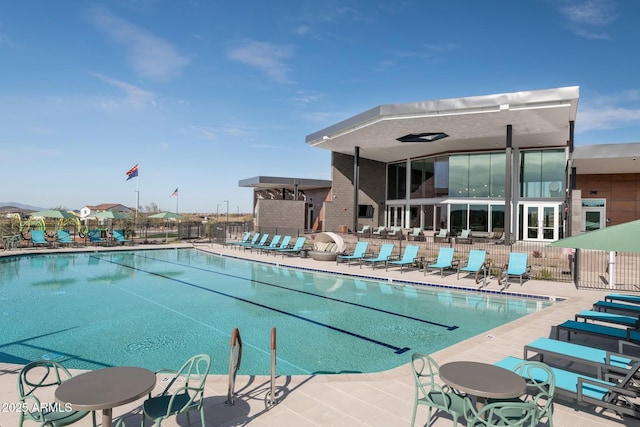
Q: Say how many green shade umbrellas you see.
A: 4